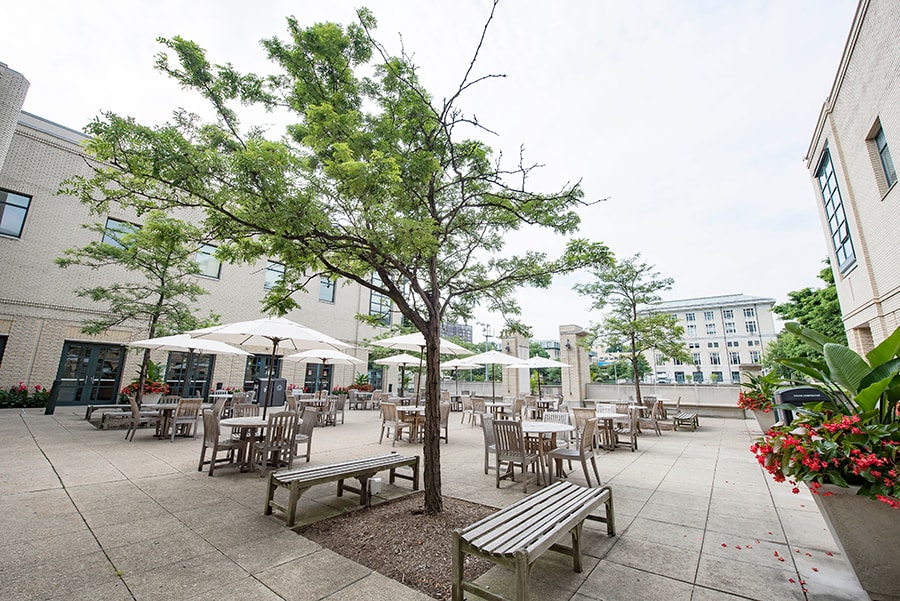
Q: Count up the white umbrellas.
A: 8